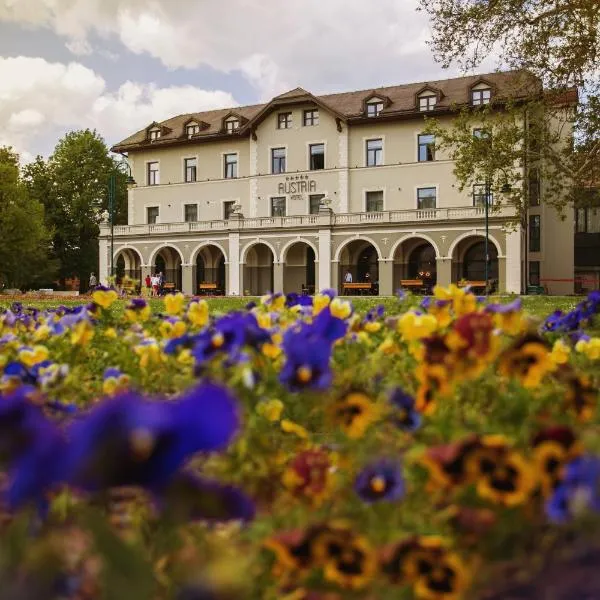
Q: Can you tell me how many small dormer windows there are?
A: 6